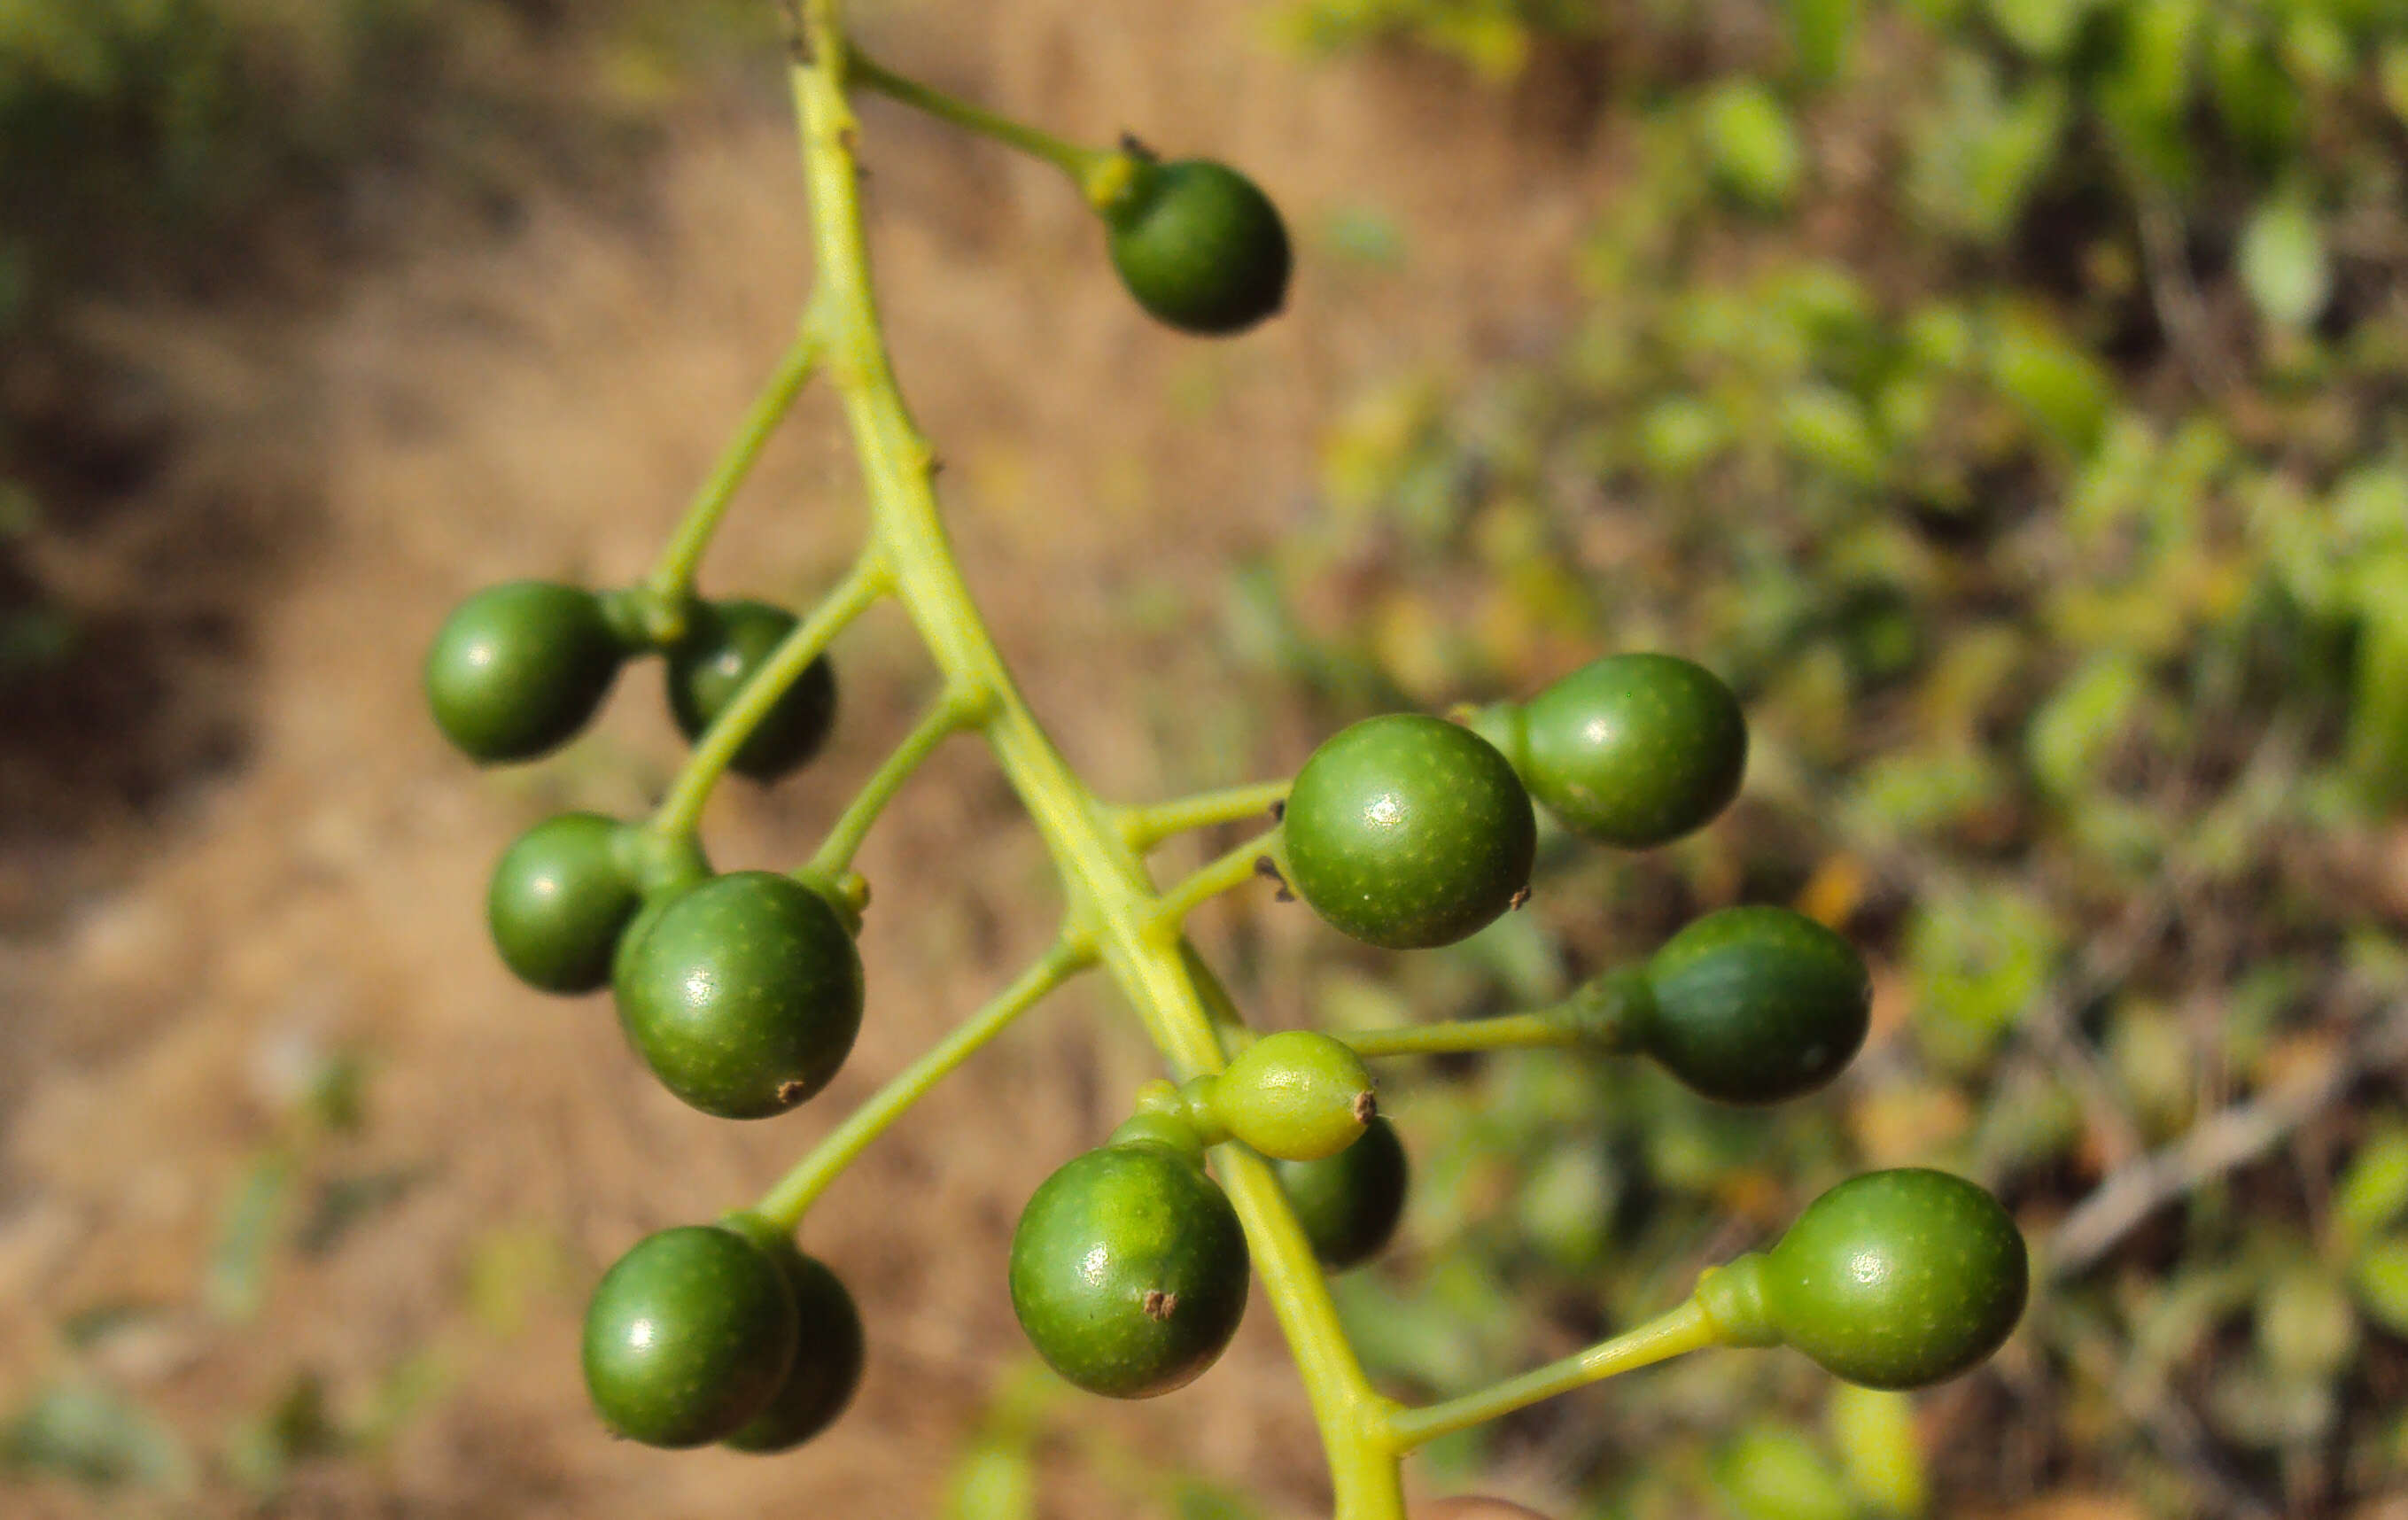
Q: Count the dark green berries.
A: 13